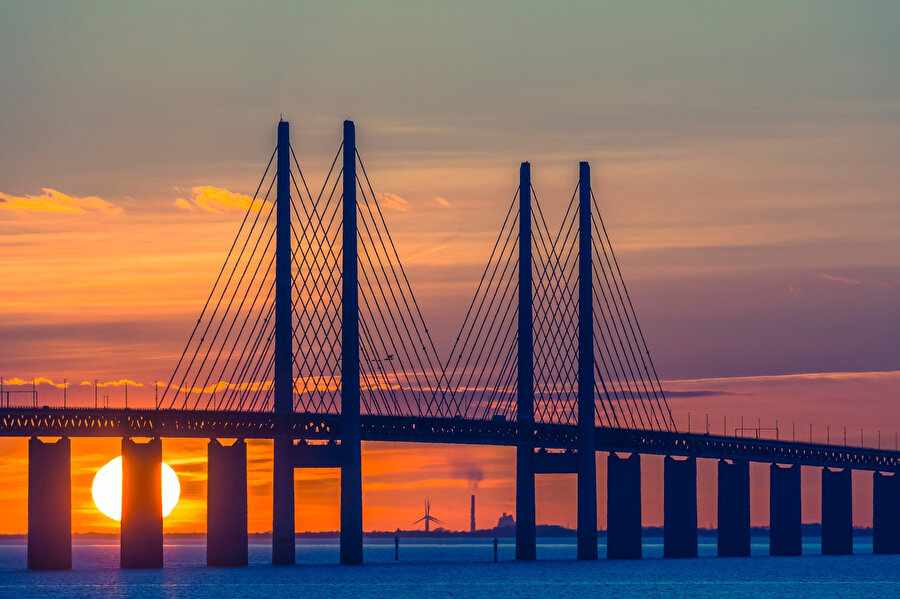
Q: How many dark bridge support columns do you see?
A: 13